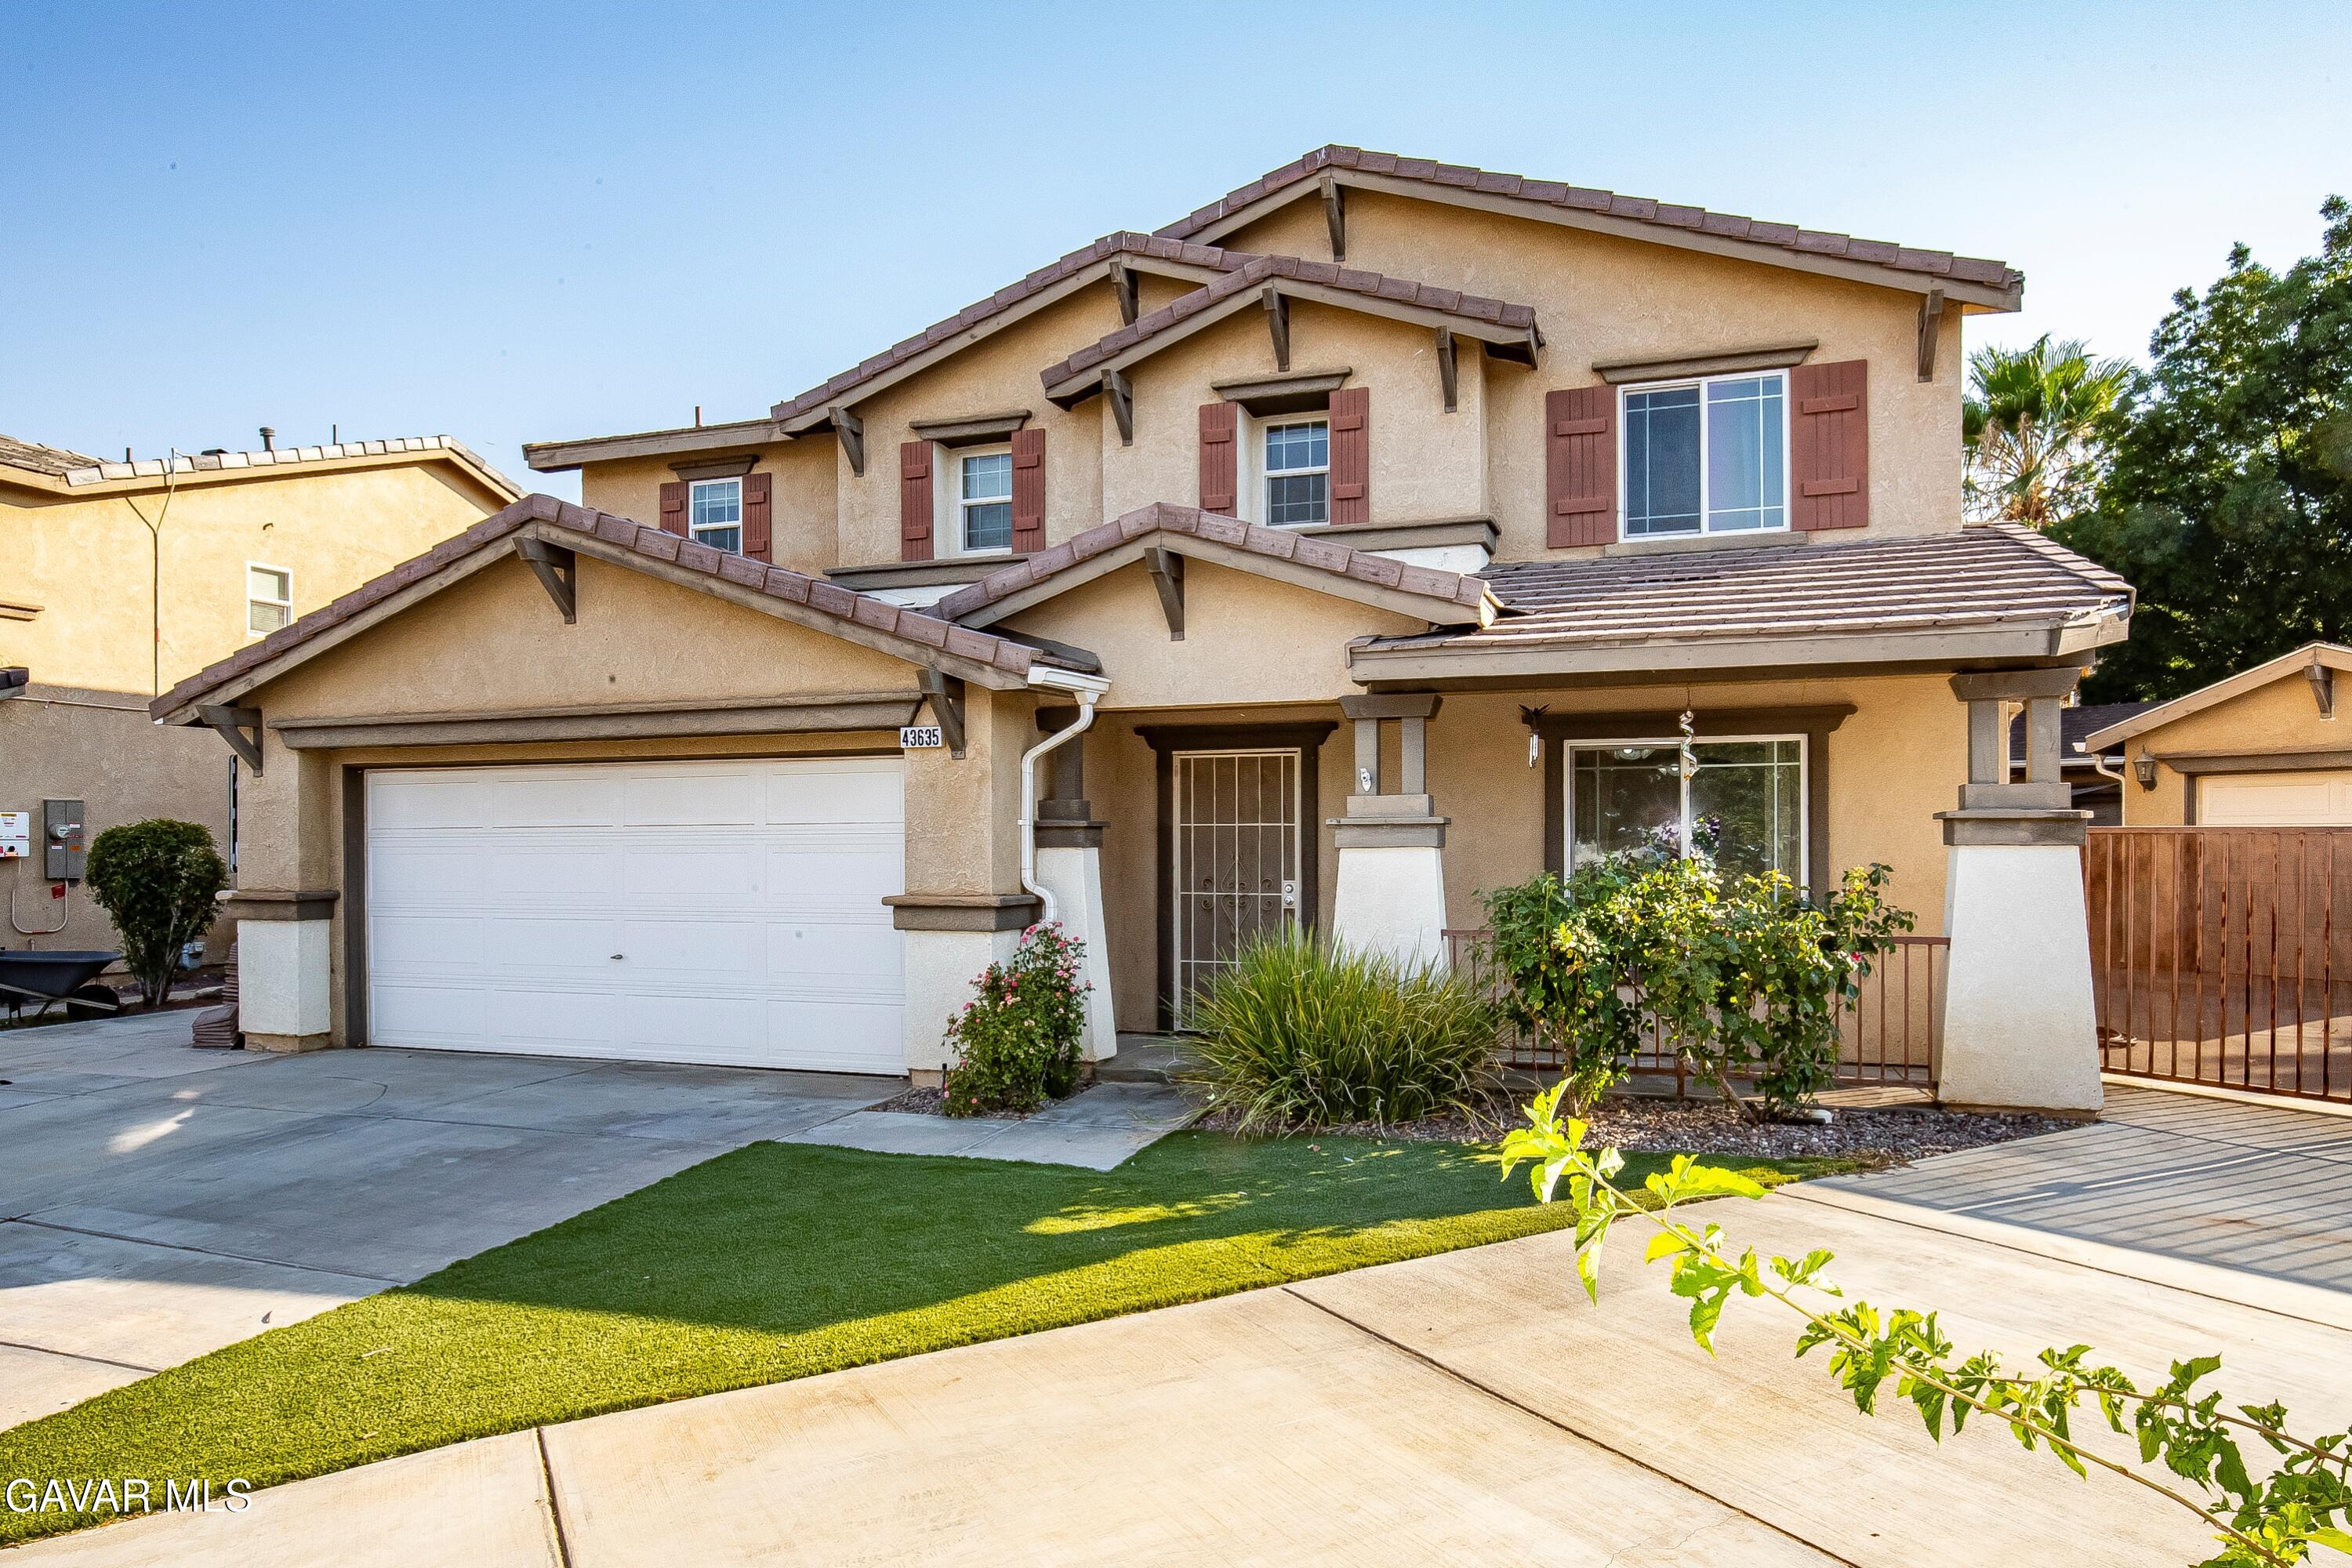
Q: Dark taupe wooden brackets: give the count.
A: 12